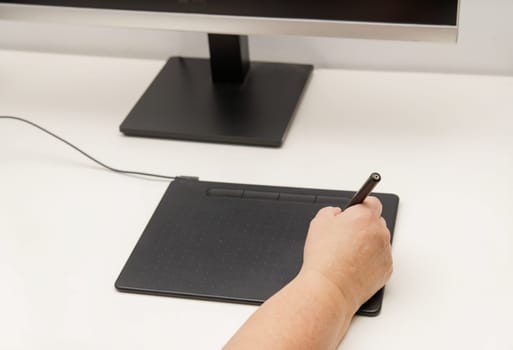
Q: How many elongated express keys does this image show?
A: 4